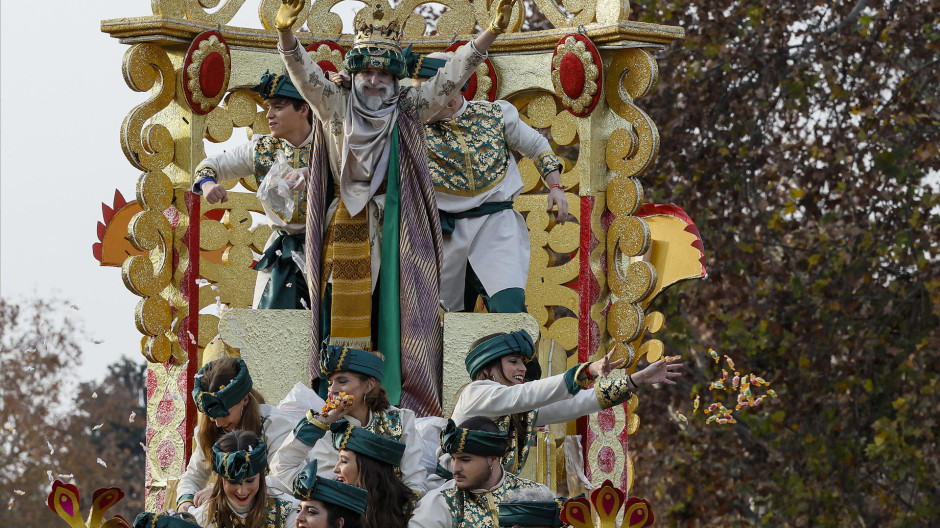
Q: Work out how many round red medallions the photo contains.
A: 4